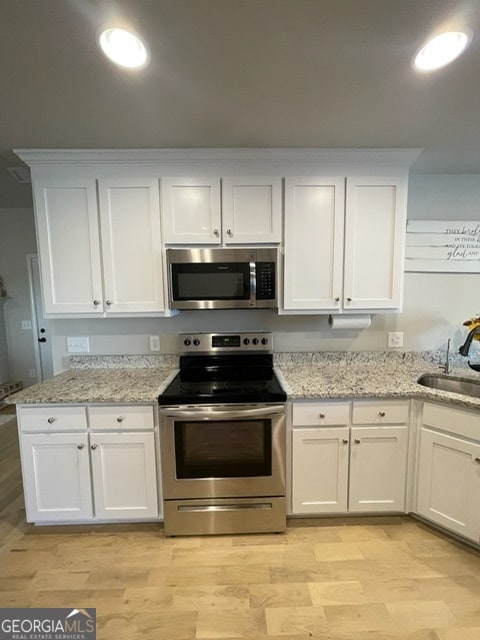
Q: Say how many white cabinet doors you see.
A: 11